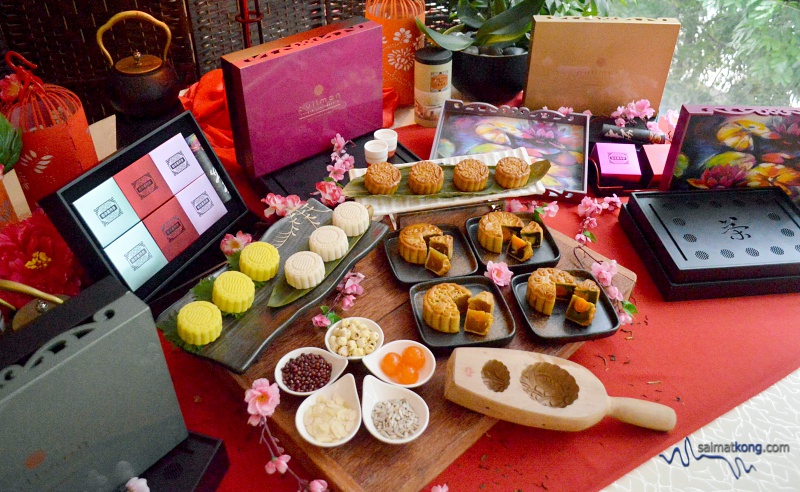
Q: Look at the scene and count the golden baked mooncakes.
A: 8